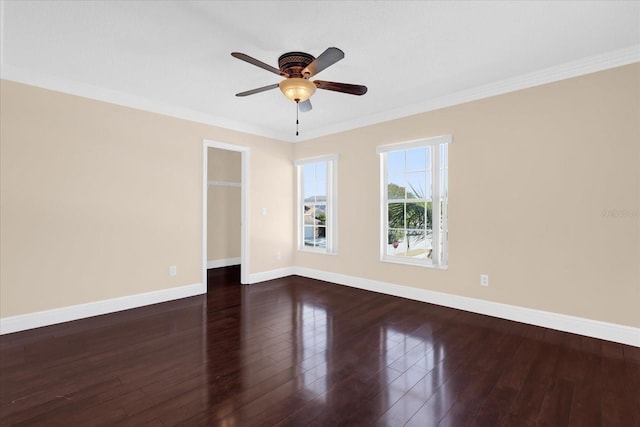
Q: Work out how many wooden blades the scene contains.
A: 5